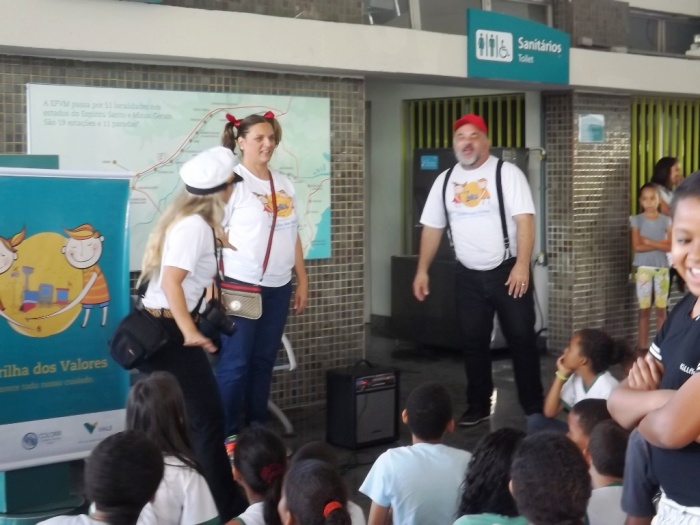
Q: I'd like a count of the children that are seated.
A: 11